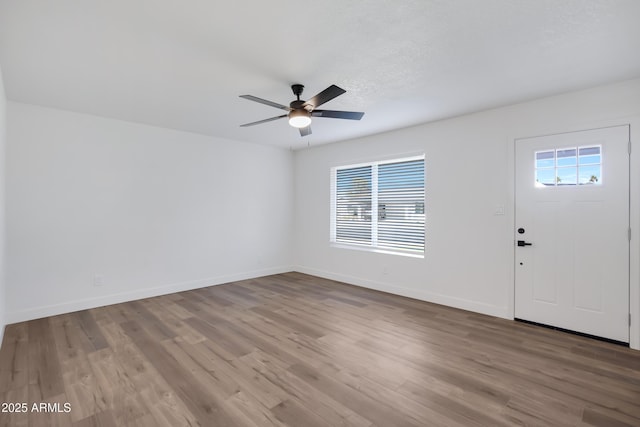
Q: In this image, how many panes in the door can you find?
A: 6